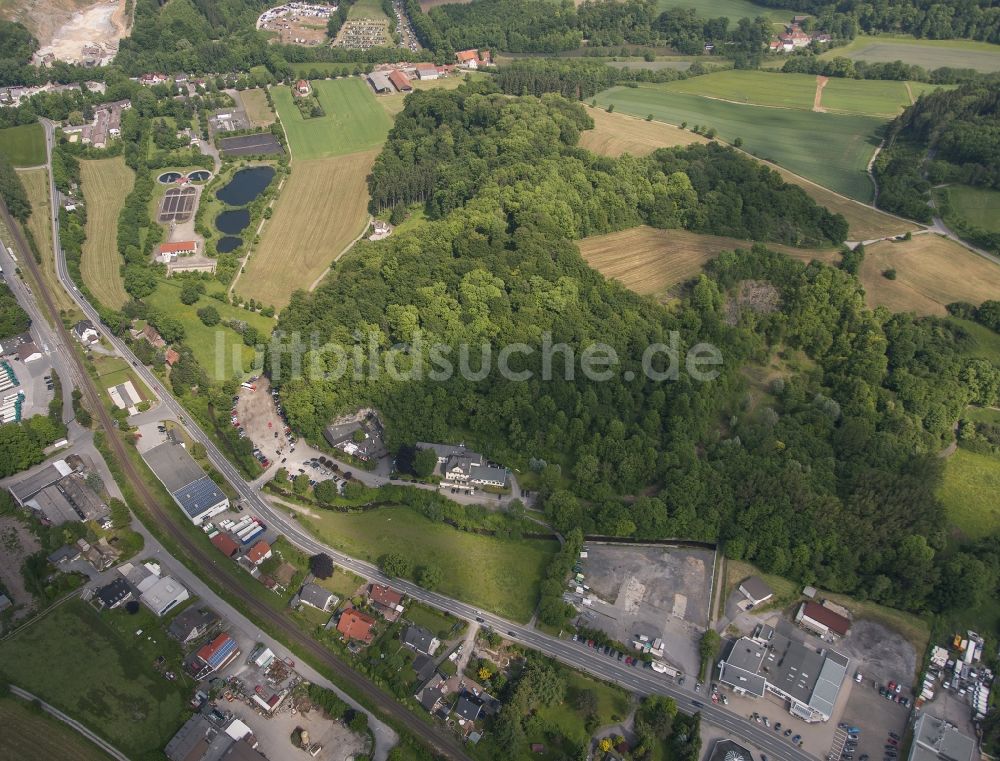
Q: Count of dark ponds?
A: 3